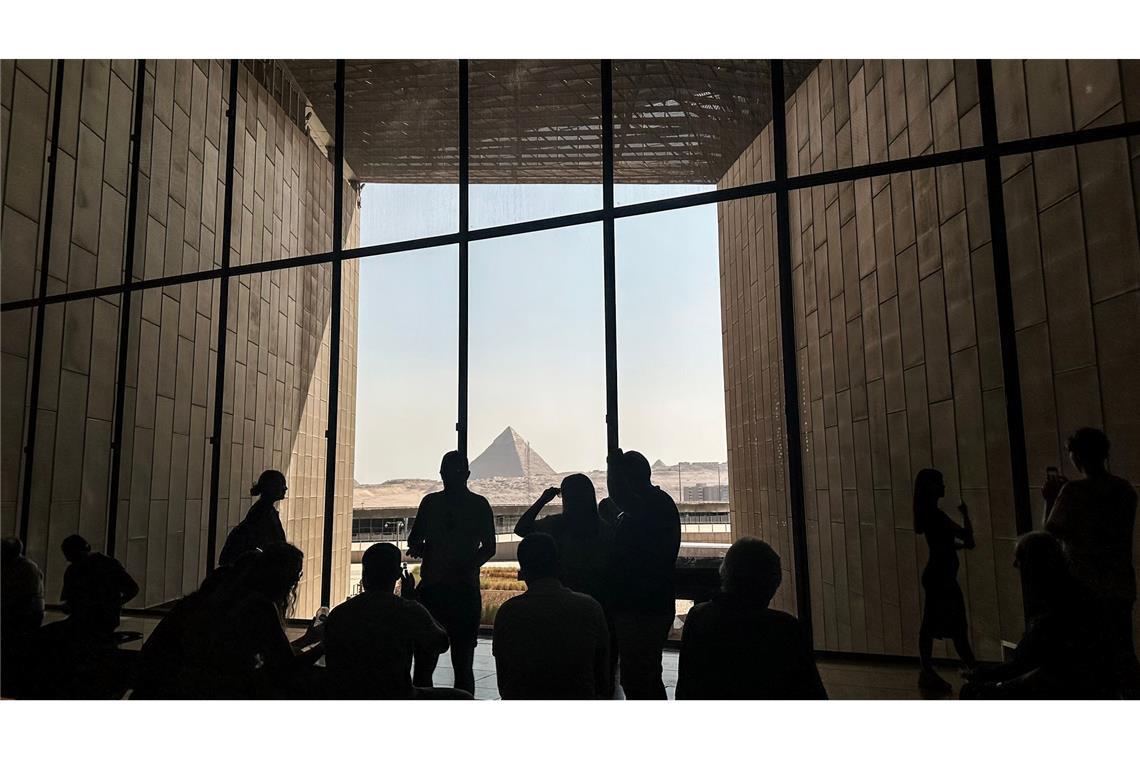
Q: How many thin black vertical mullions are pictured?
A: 8